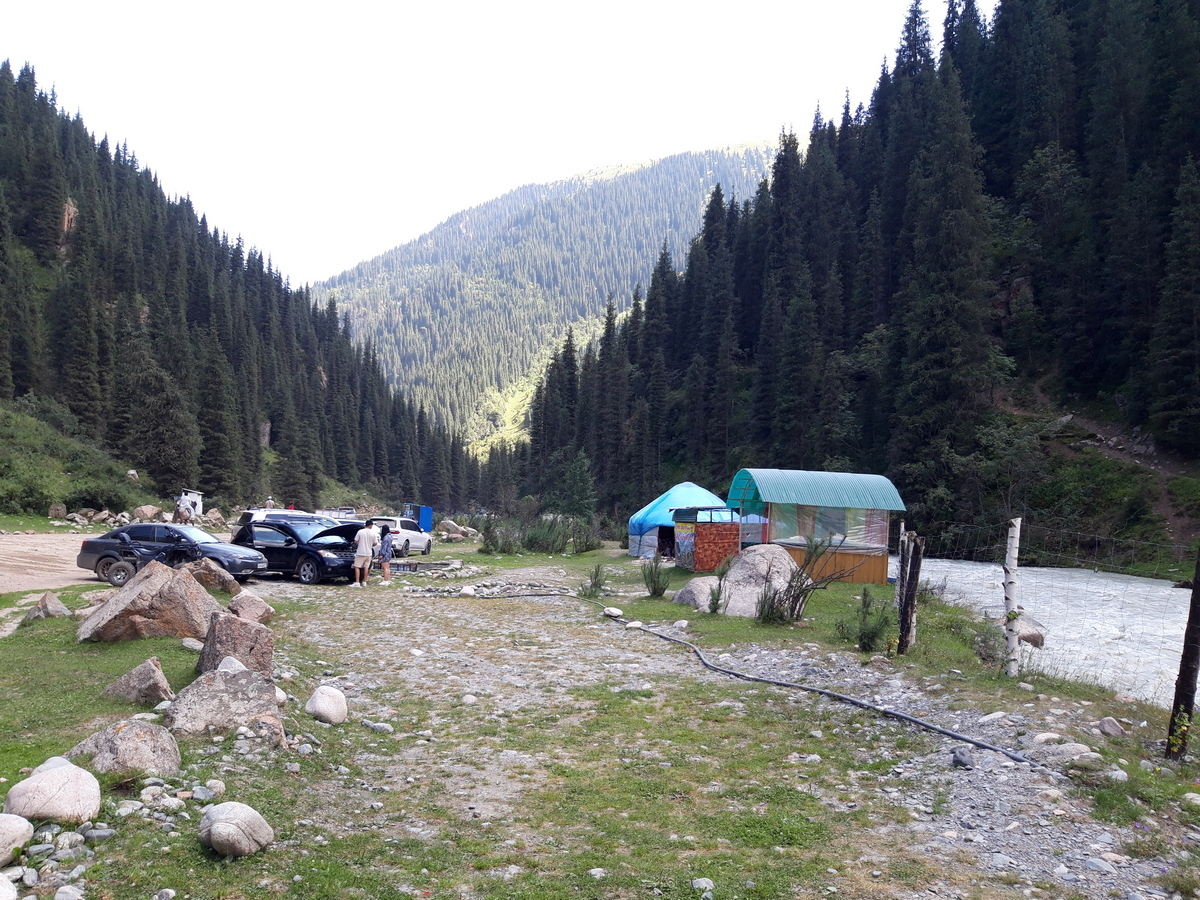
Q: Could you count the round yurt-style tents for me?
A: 1